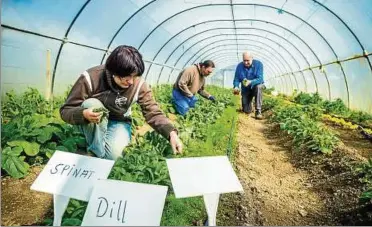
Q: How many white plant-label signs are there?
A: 3